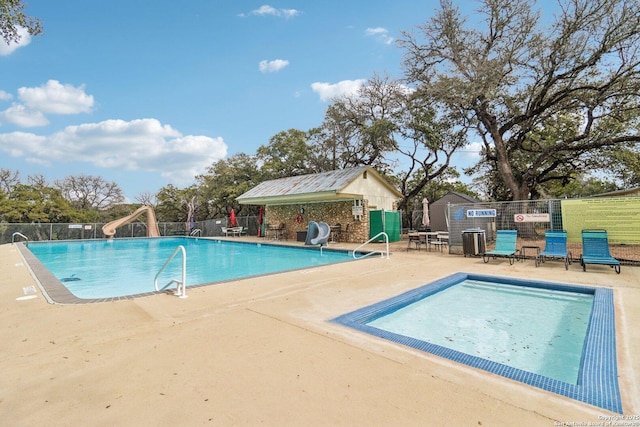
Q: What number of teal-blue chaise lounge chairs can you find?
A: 3